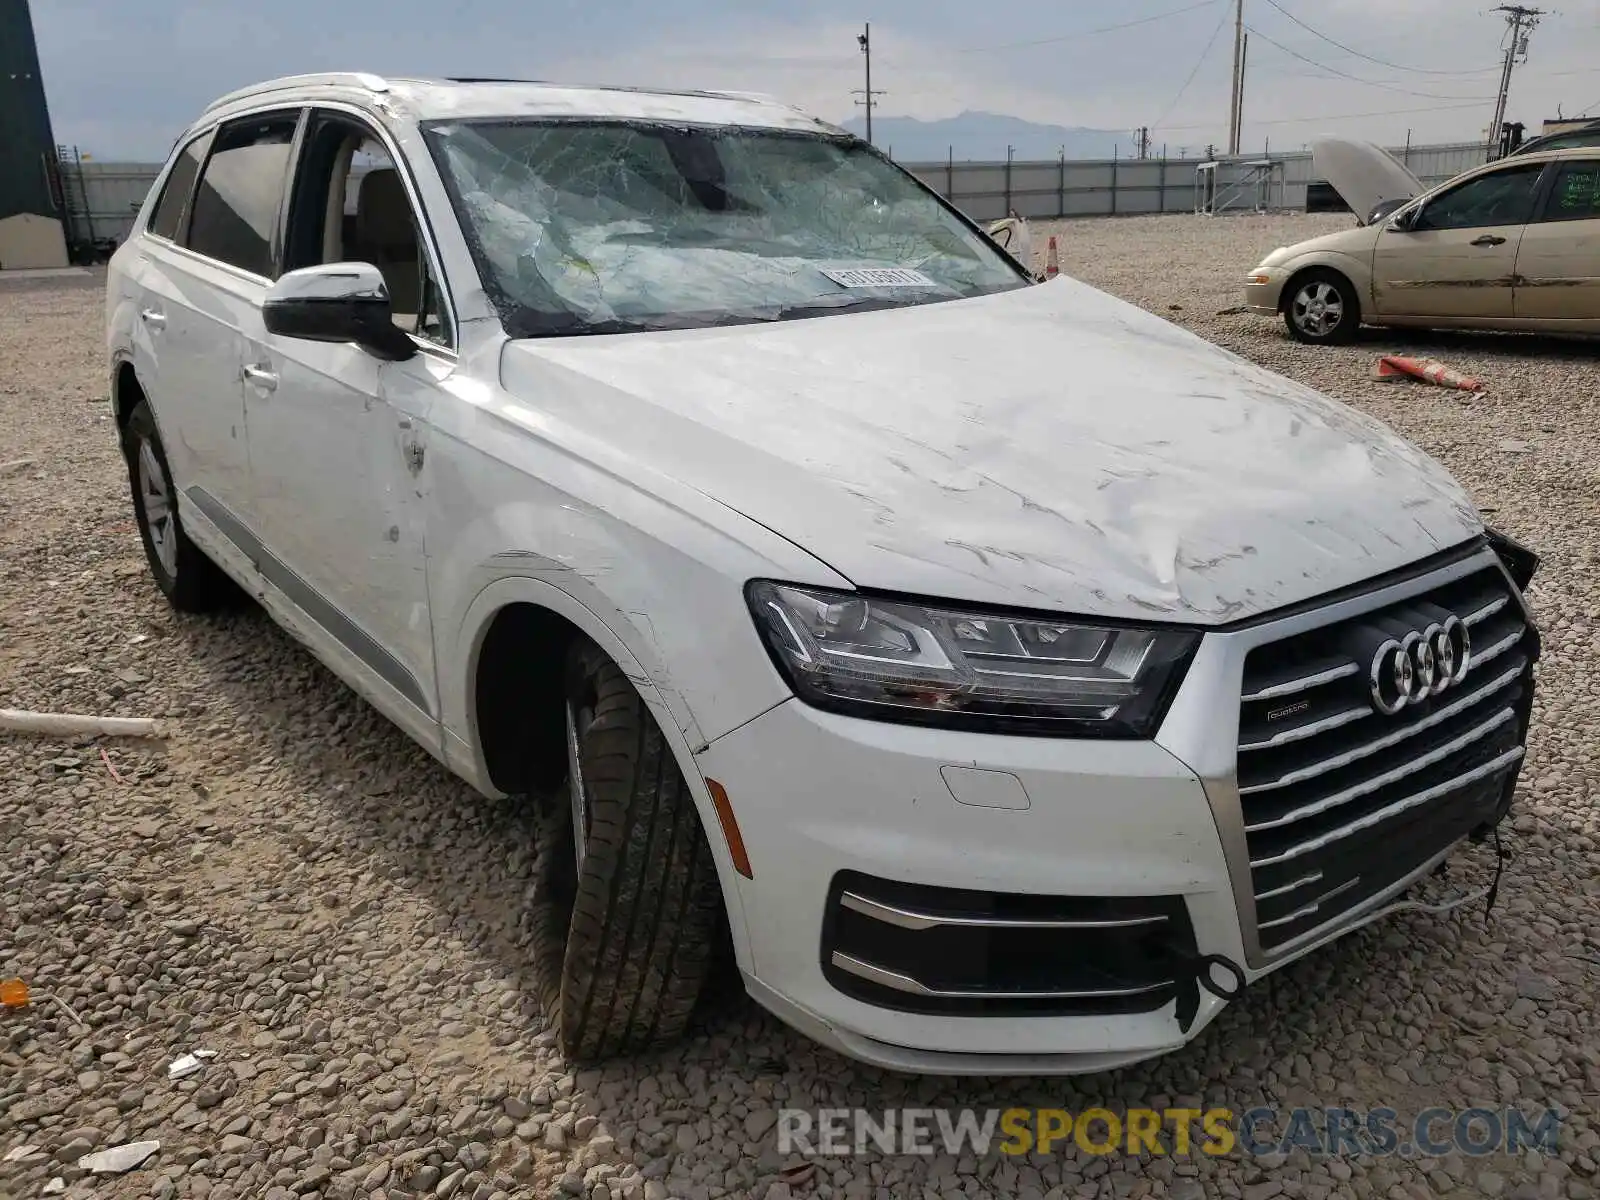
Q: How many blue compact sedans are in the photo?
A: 0